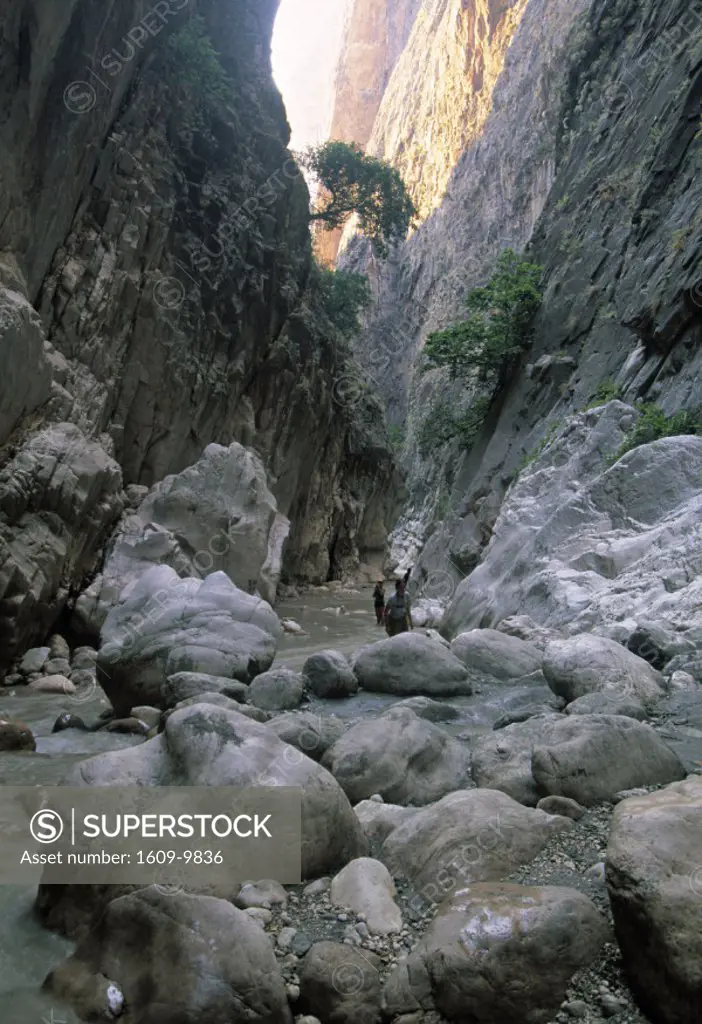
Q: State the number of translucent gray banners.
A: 1